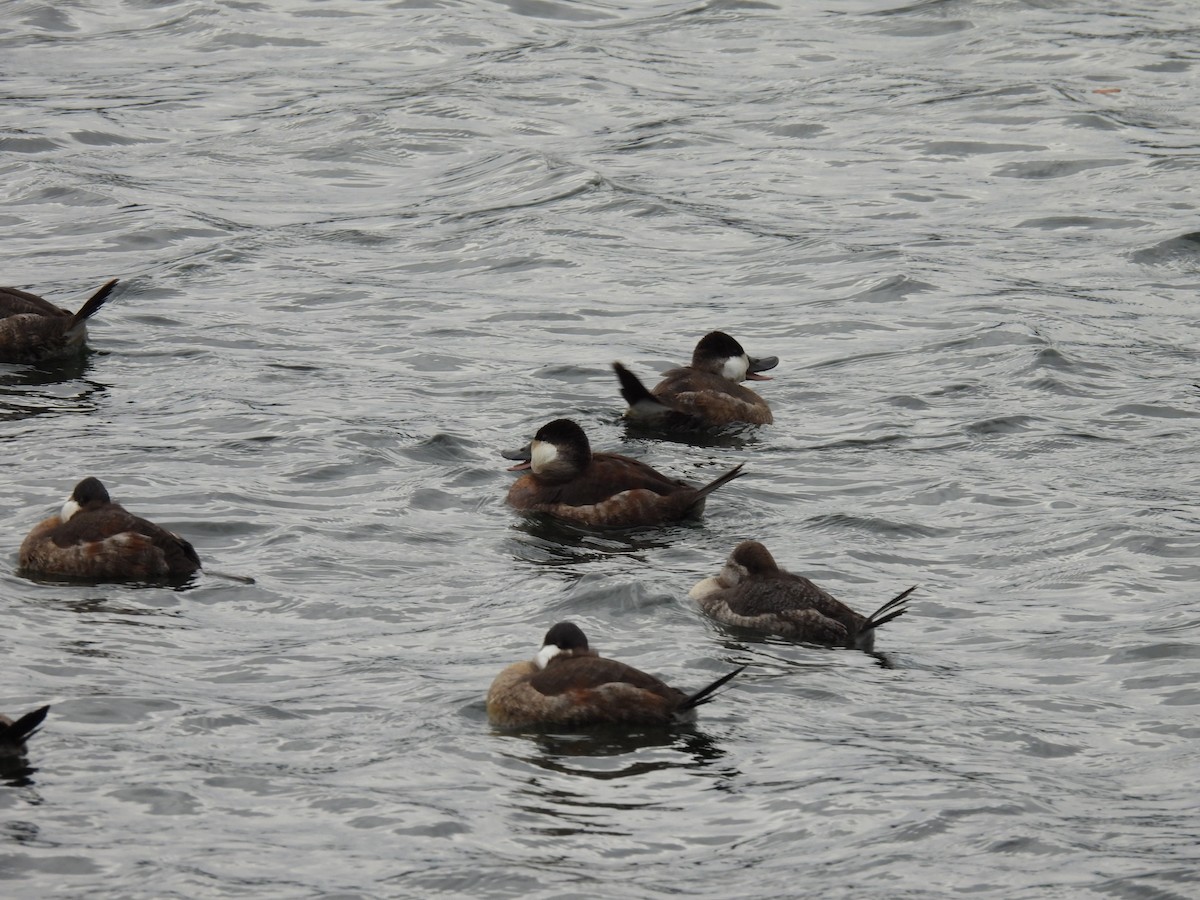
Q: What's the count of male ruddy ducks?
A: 4